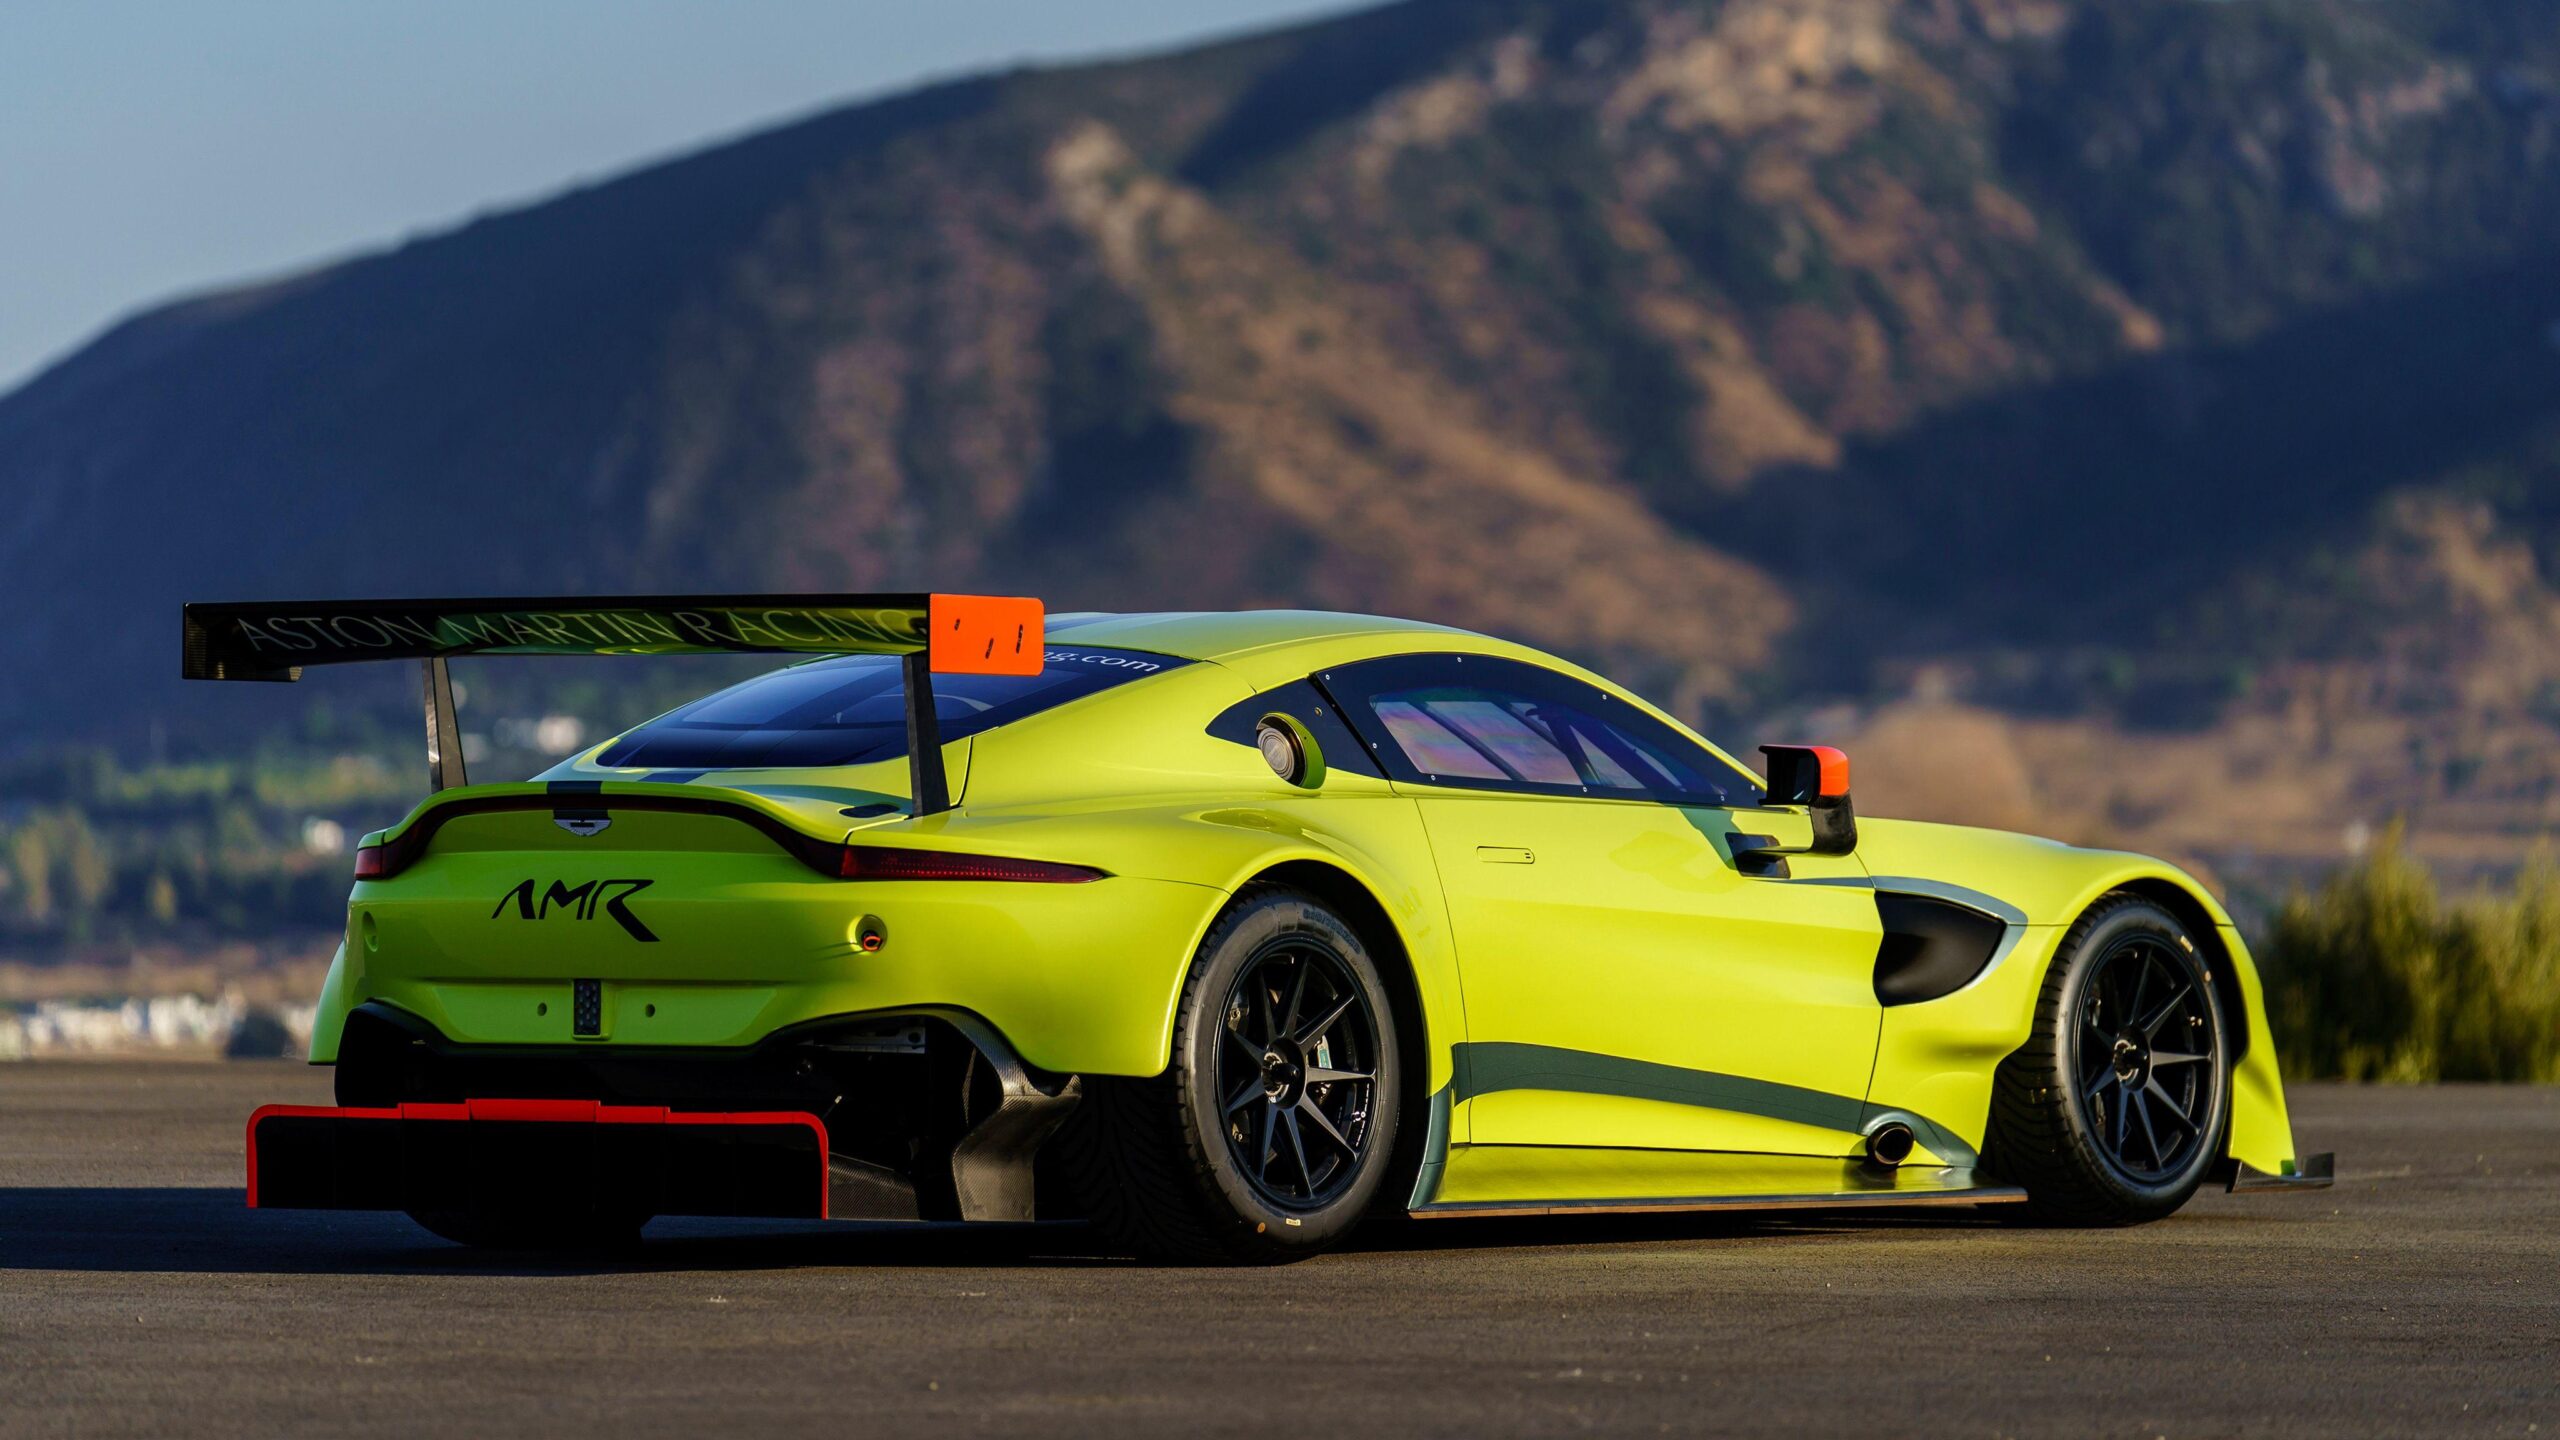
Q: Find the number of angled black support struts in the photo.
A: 2